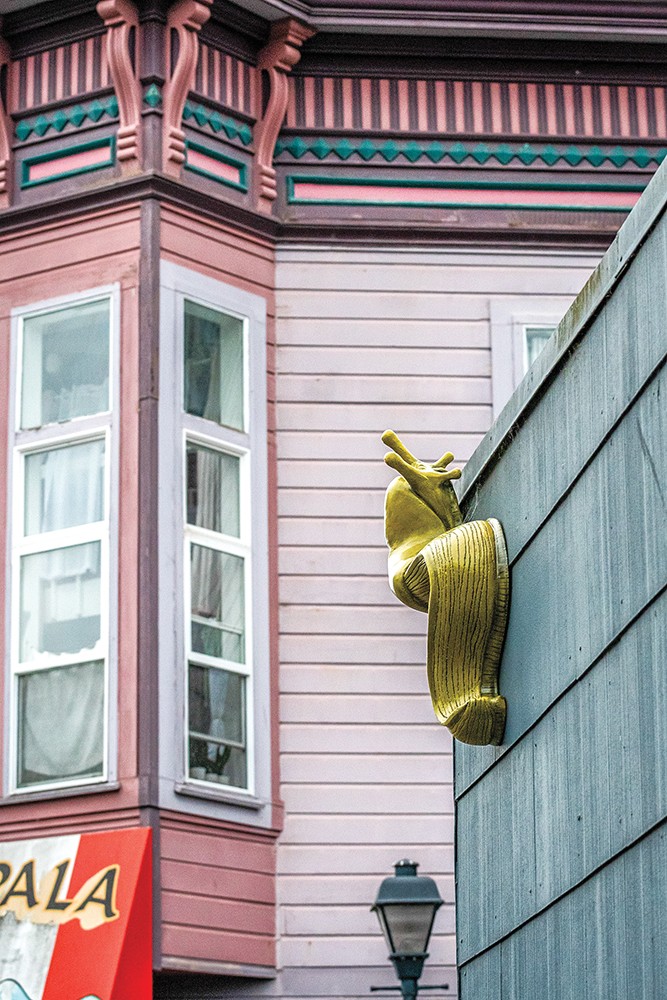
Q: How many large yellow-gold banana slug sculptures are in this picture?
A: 1